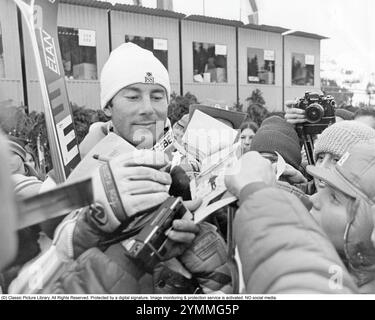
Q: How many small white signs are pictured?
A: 5